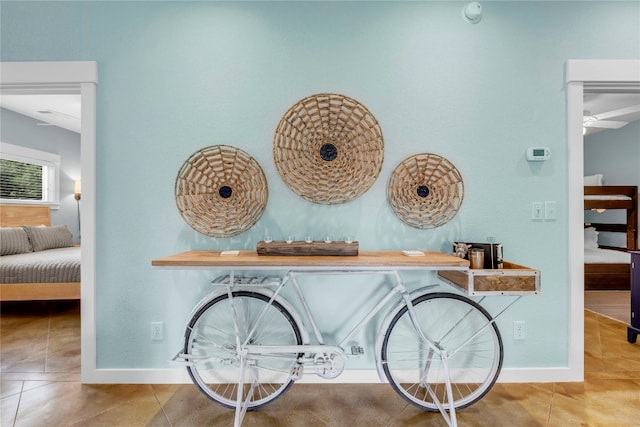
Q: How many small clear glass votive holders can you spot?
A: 5